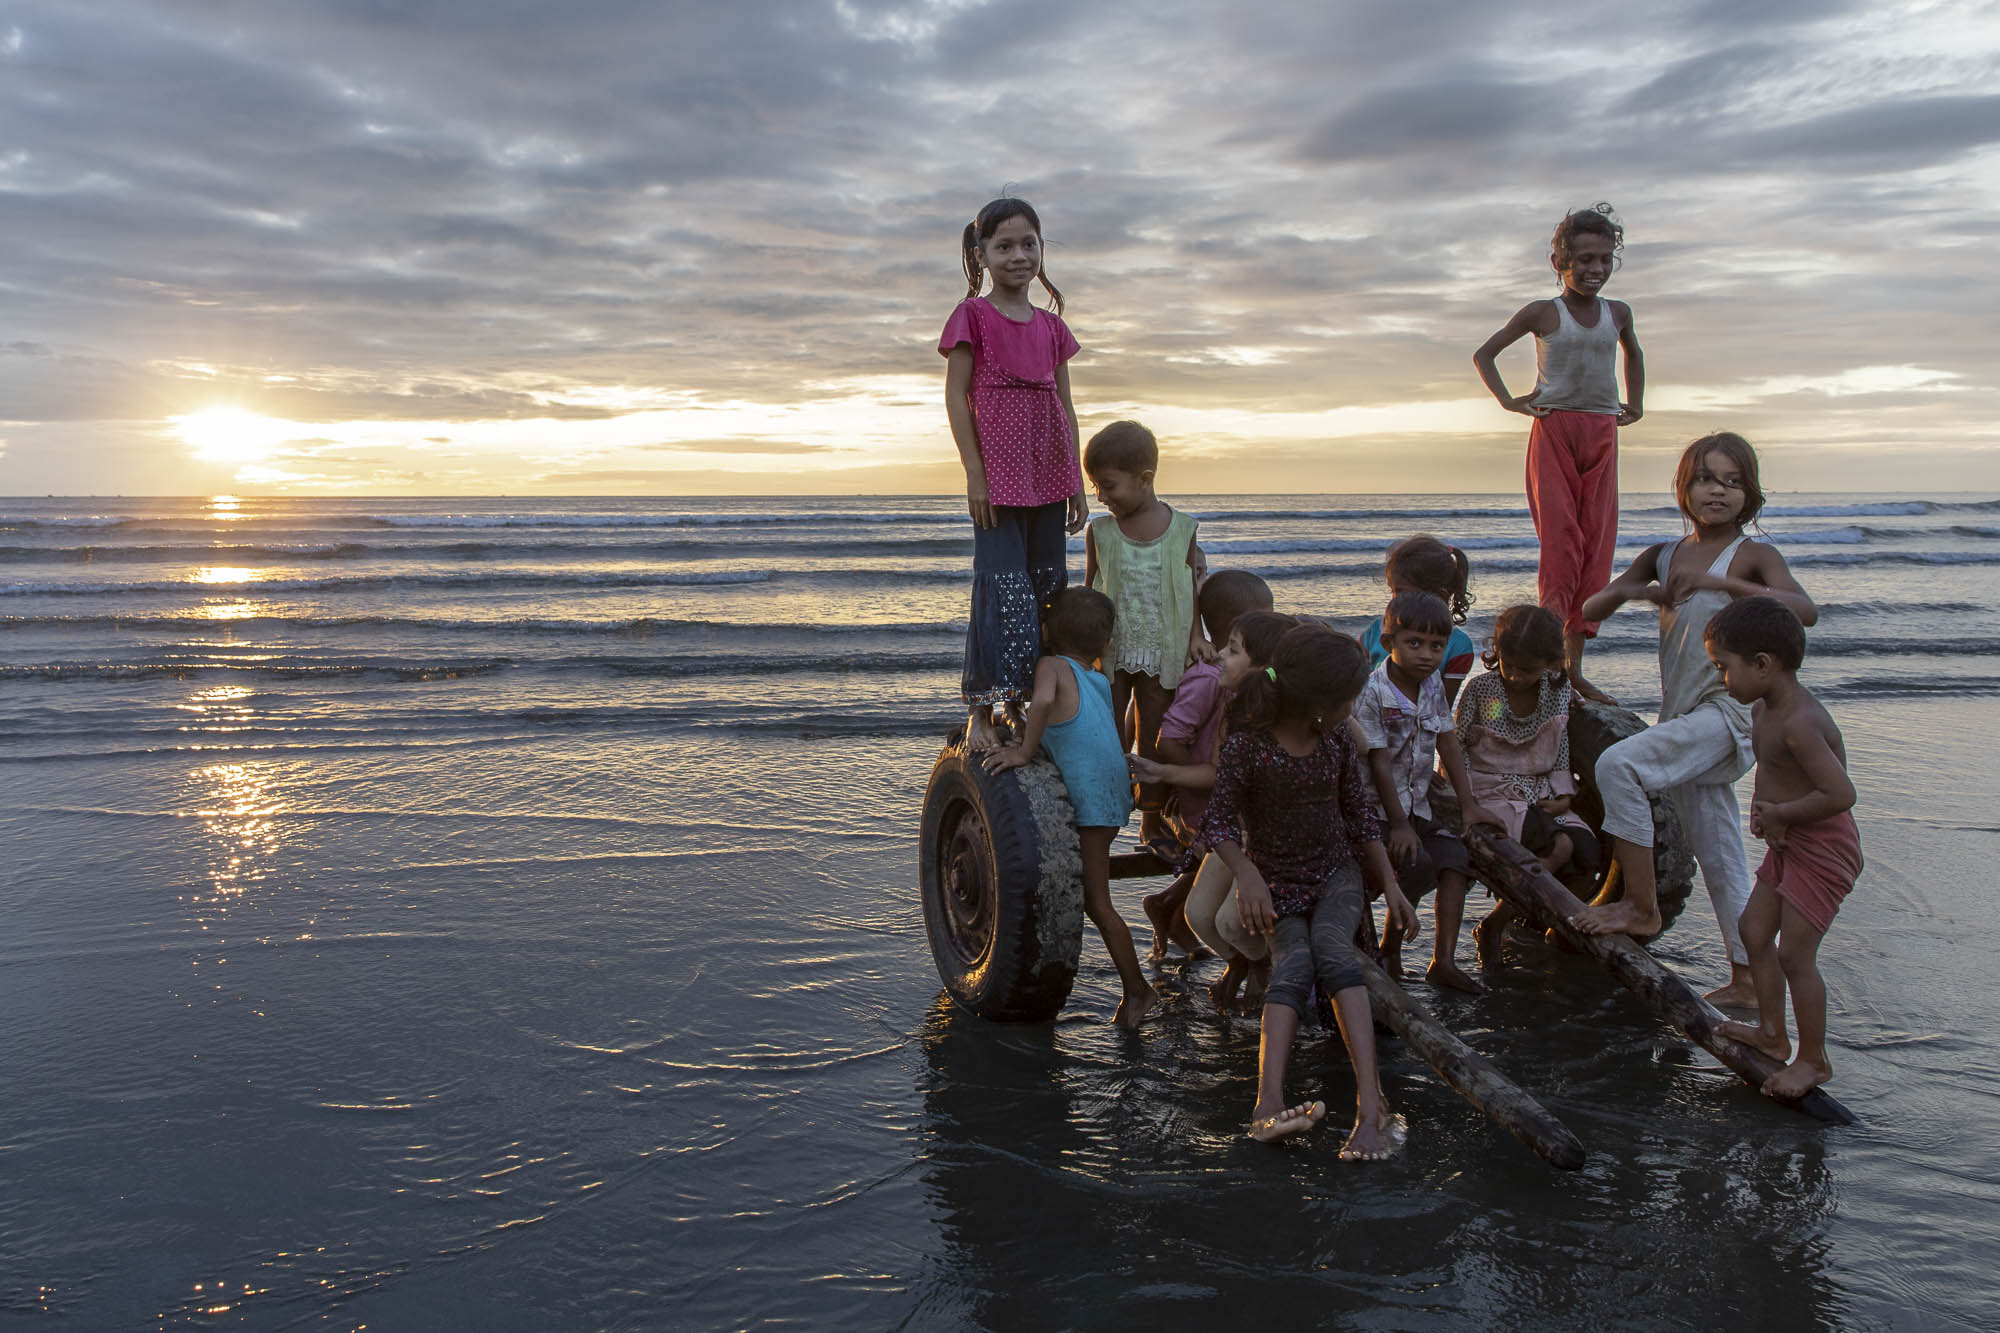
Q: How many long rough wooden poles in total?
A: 2